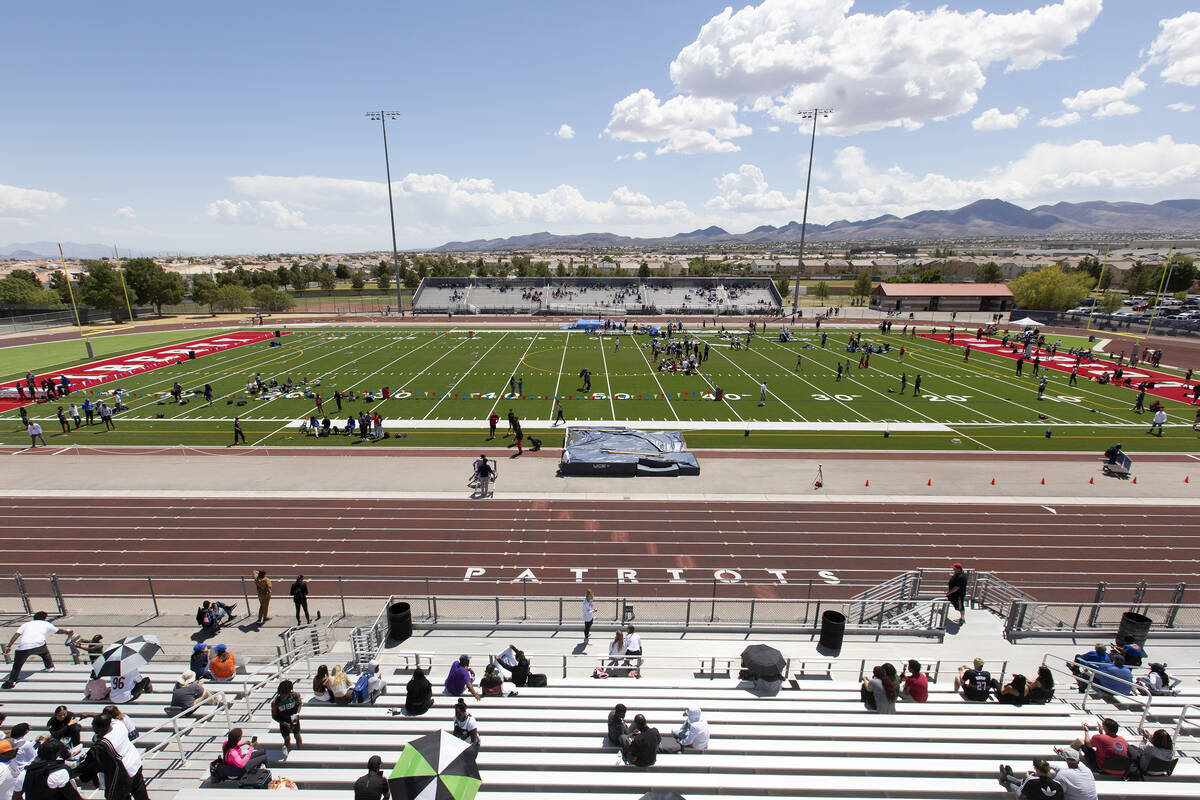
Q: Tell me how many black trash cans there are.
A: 3